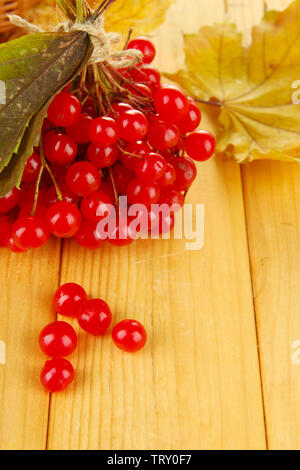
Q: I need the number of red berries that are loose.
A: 5